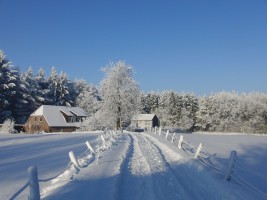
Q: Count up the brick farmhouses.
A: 1